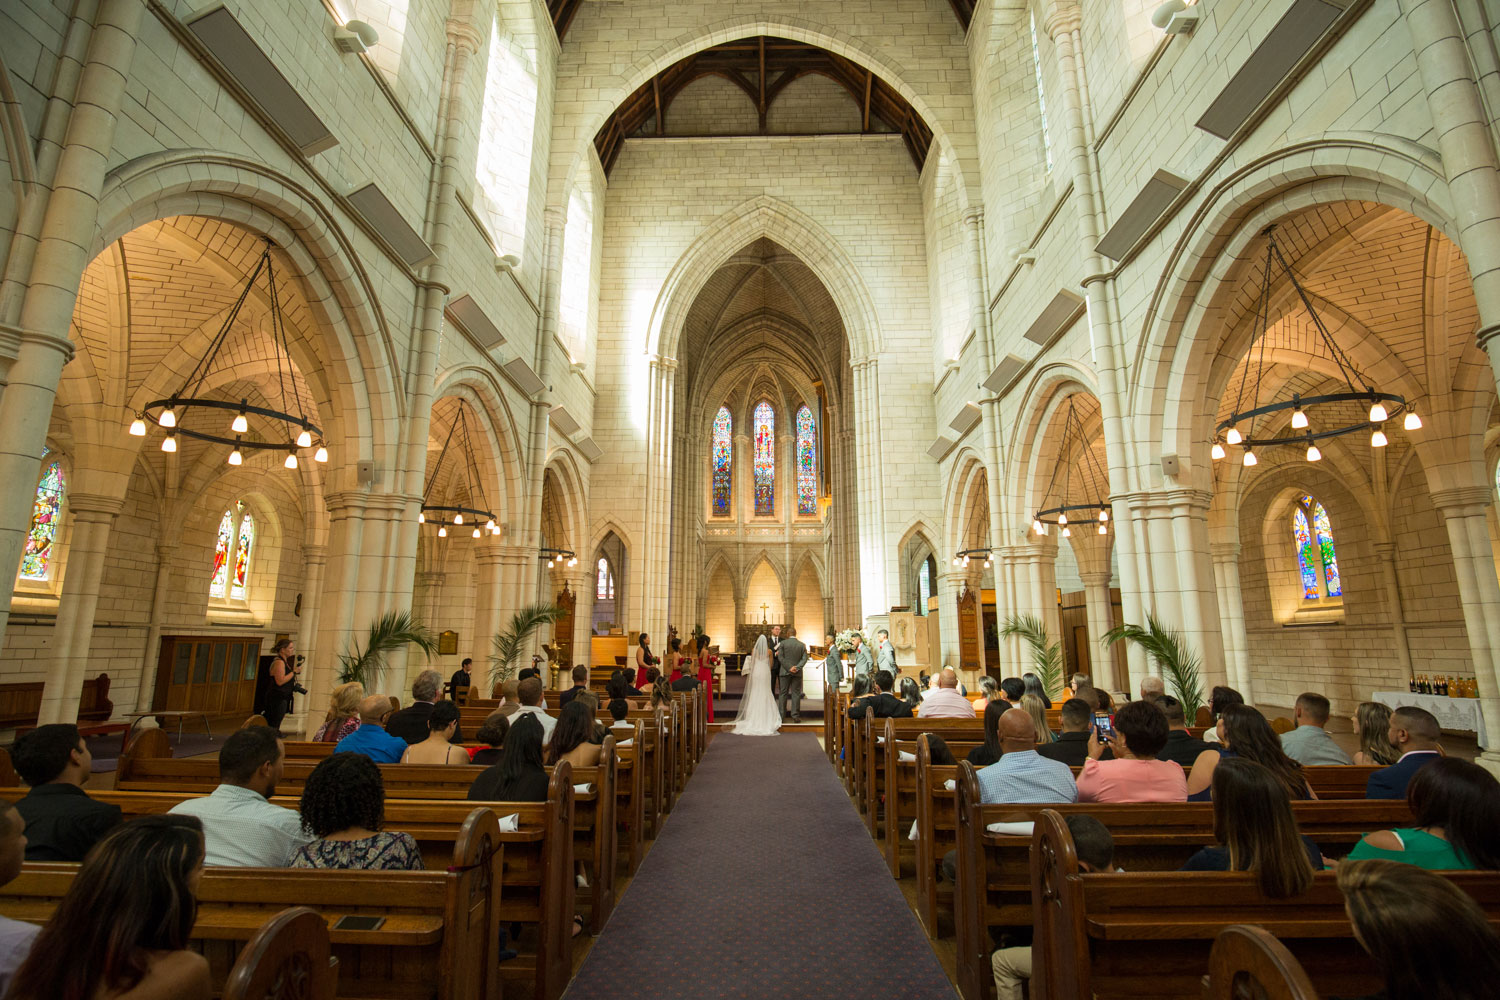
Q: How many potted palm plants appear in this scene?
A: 4